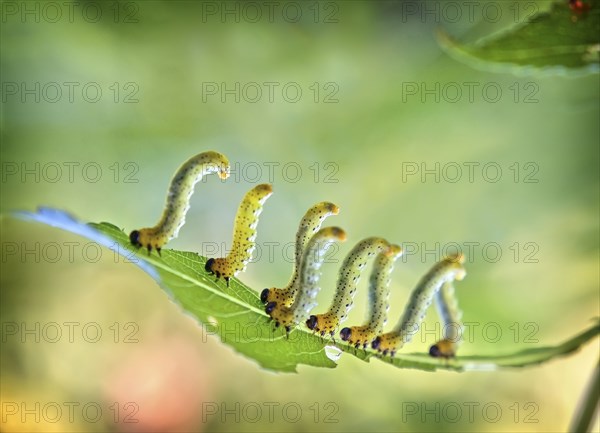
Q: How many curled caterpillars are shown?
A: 8